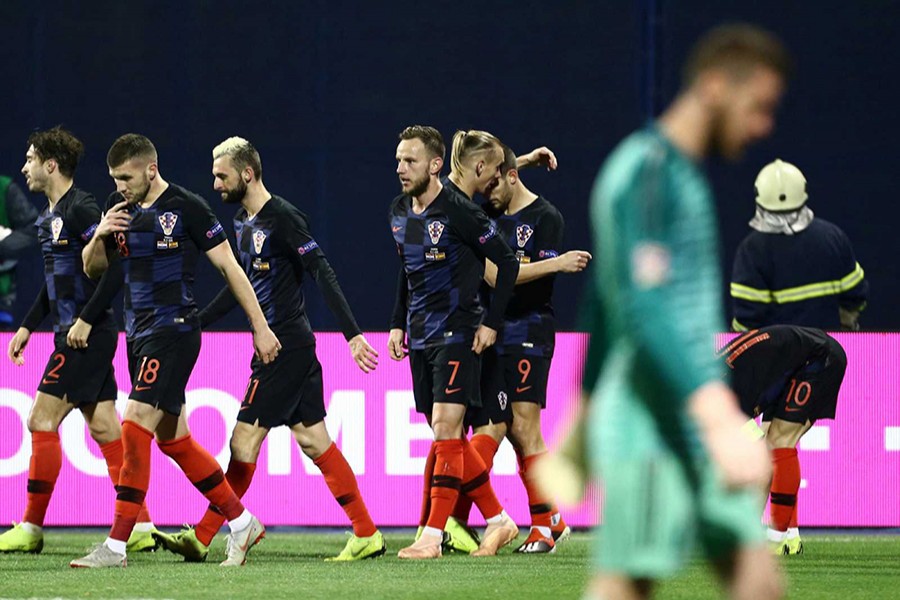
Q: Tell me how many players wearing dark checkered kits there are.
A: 7